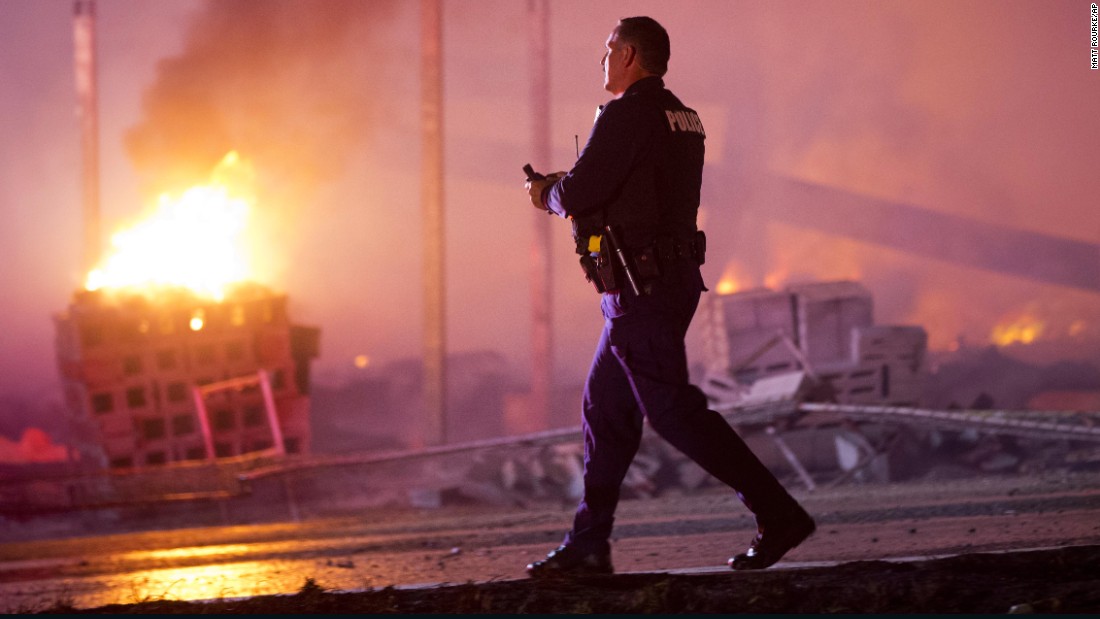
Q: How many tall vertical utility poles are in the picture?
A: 3